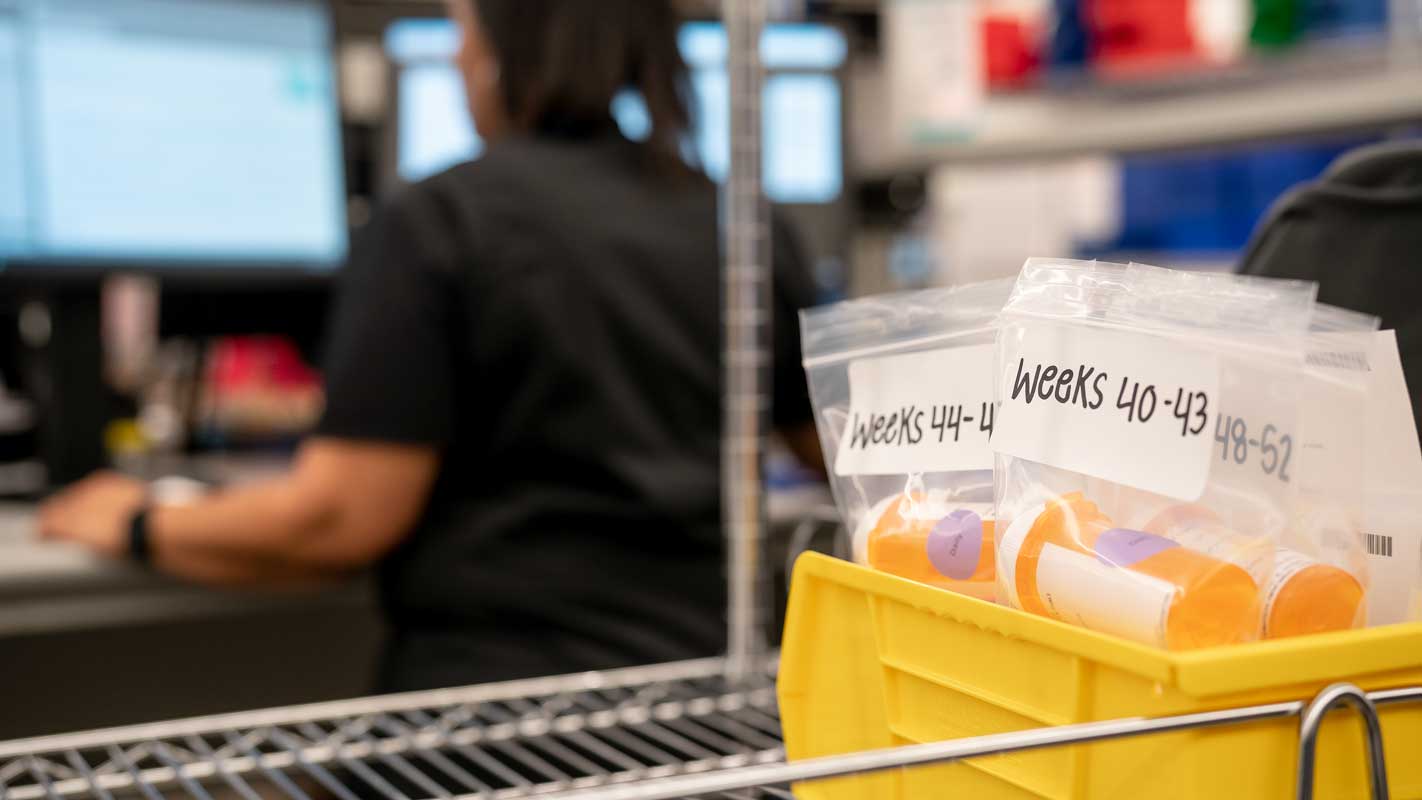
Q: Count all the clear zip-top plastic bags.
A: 3